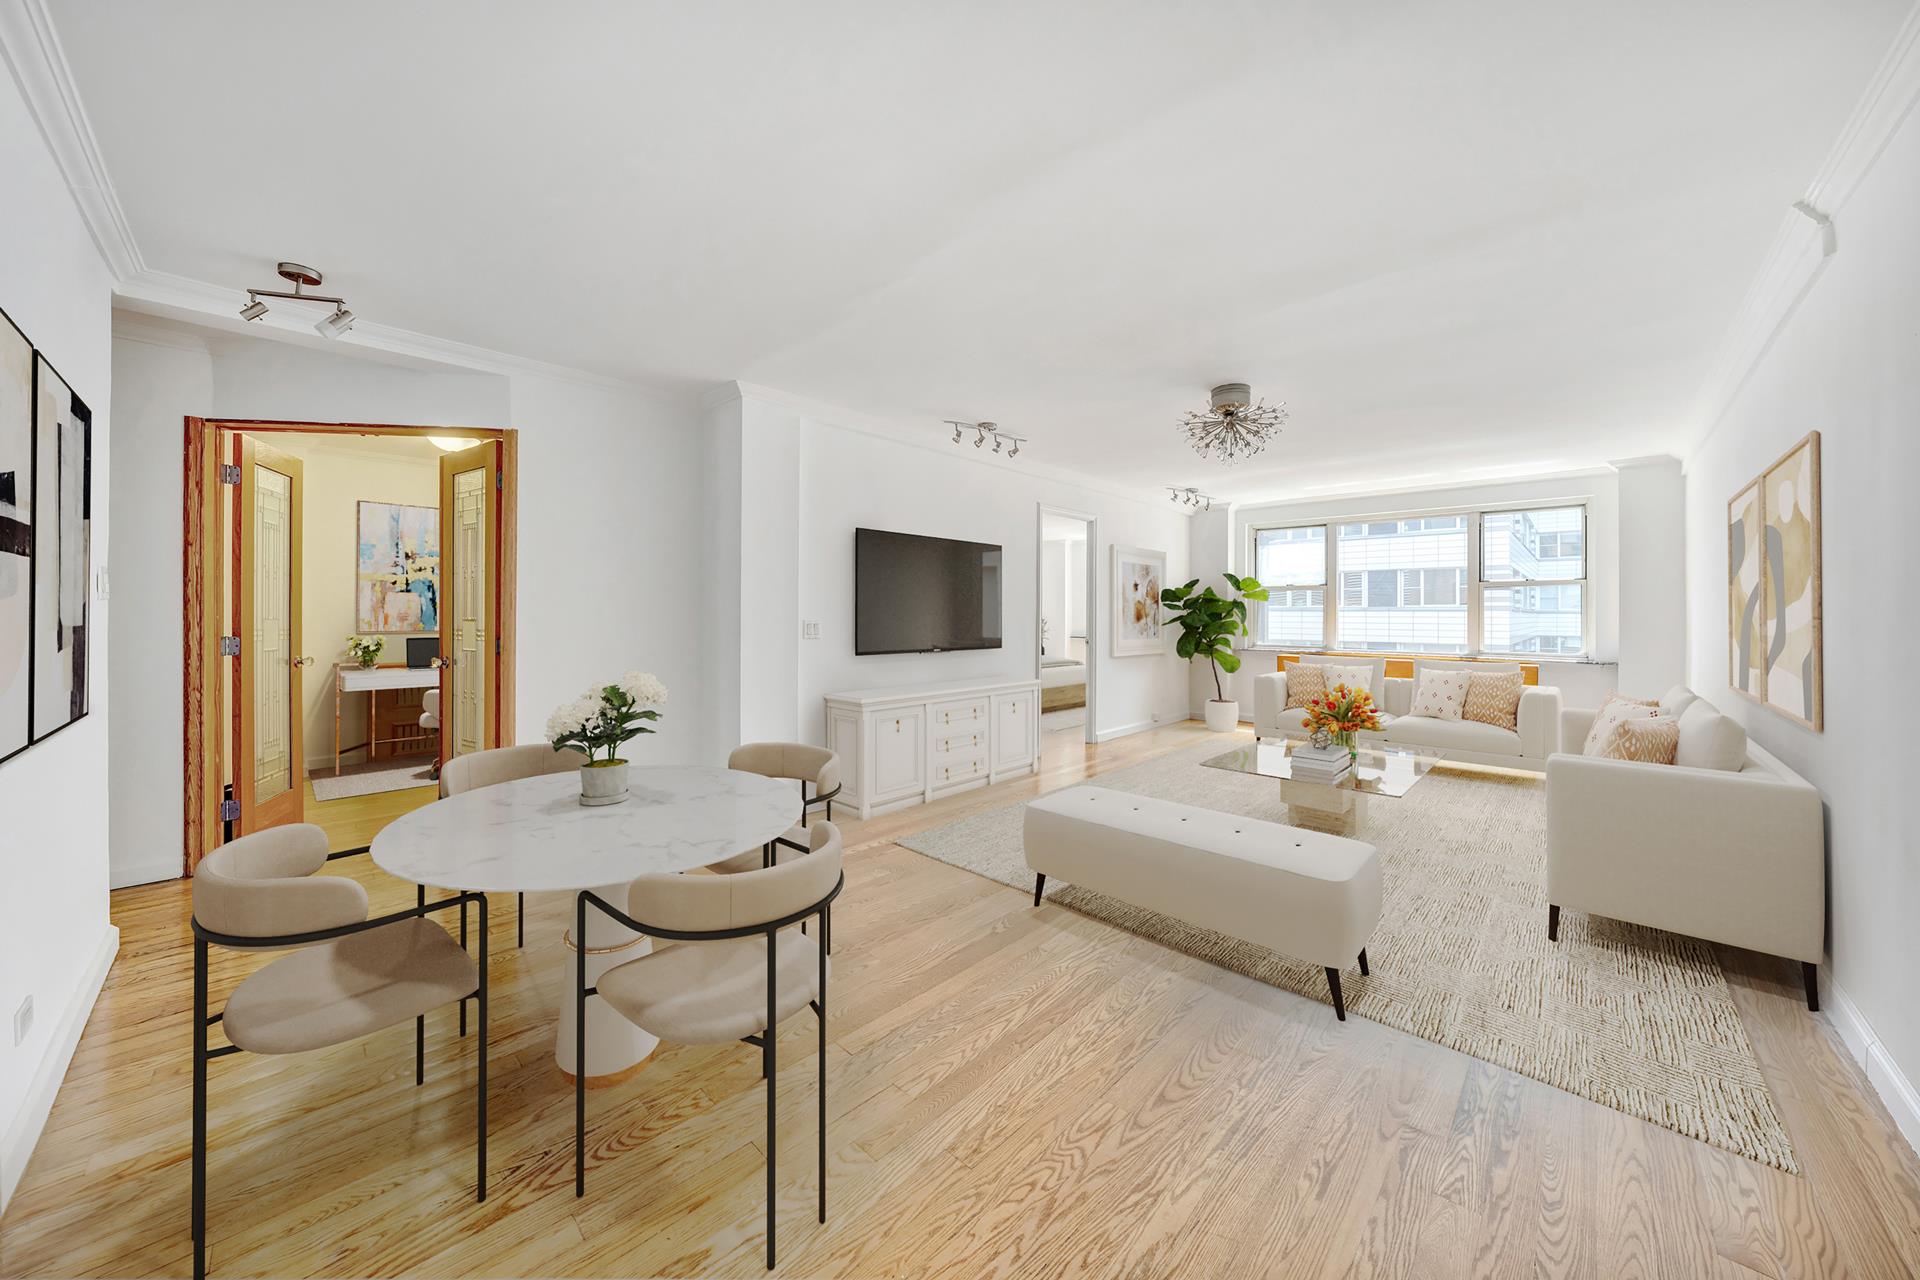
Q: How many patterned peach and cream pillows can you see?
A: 4